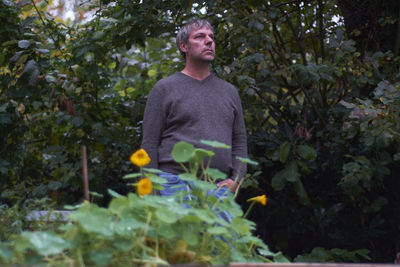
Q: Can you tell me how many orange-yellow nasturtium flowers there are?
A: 3